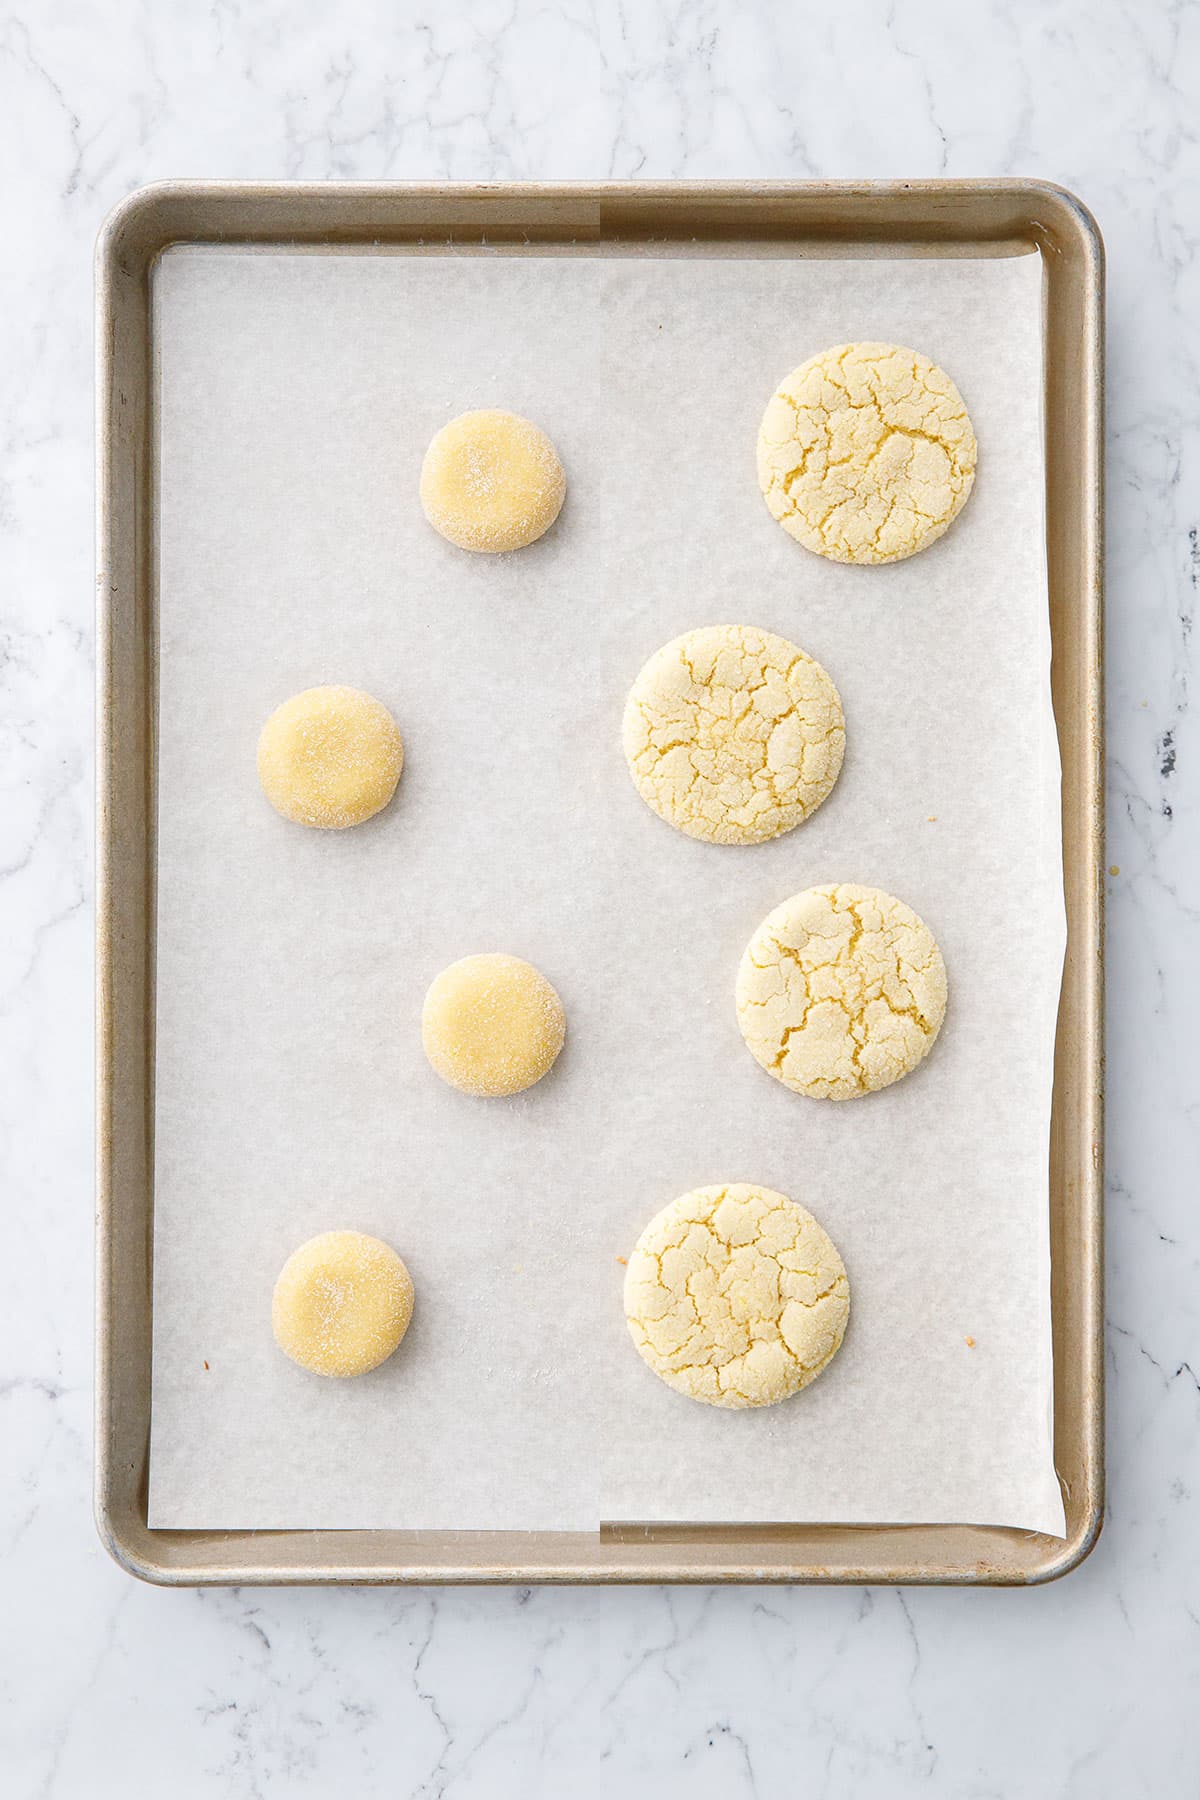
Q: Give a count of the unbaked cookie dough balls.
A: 4